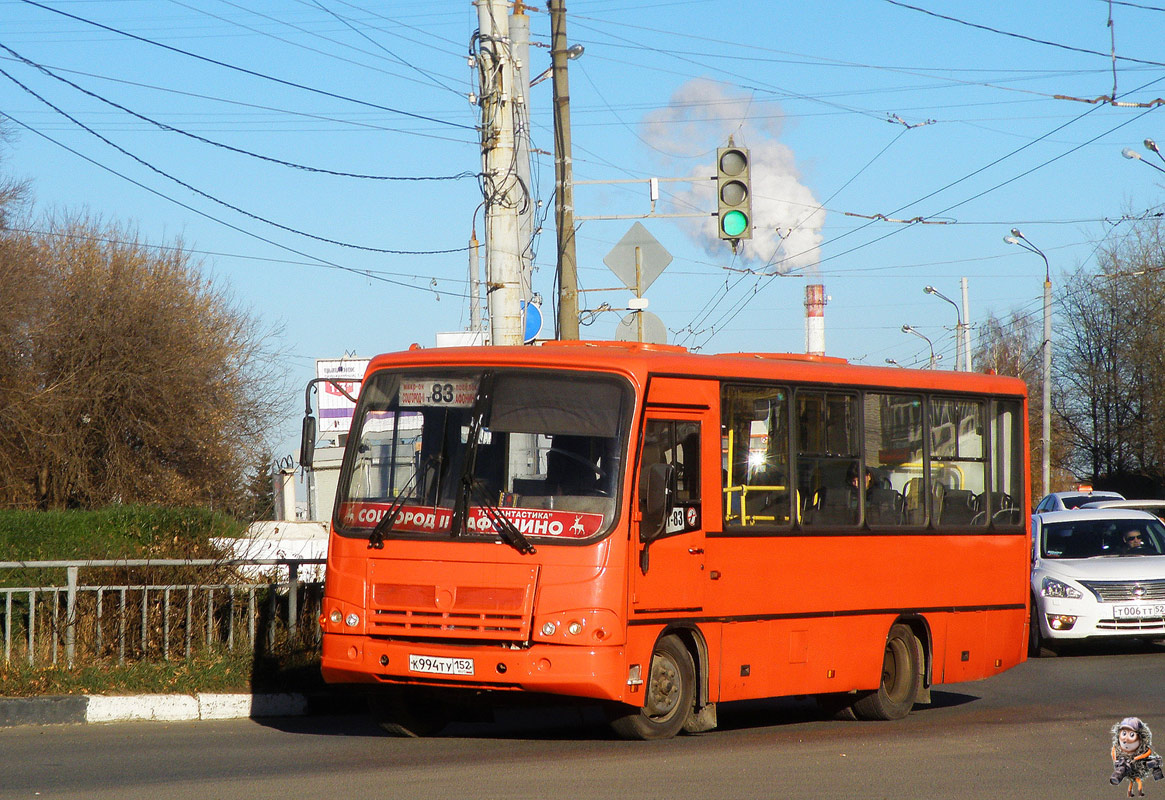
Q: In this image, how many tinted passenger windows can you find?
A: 5